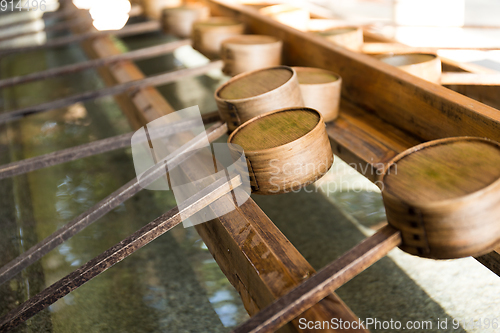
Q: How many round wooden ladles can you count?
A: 11